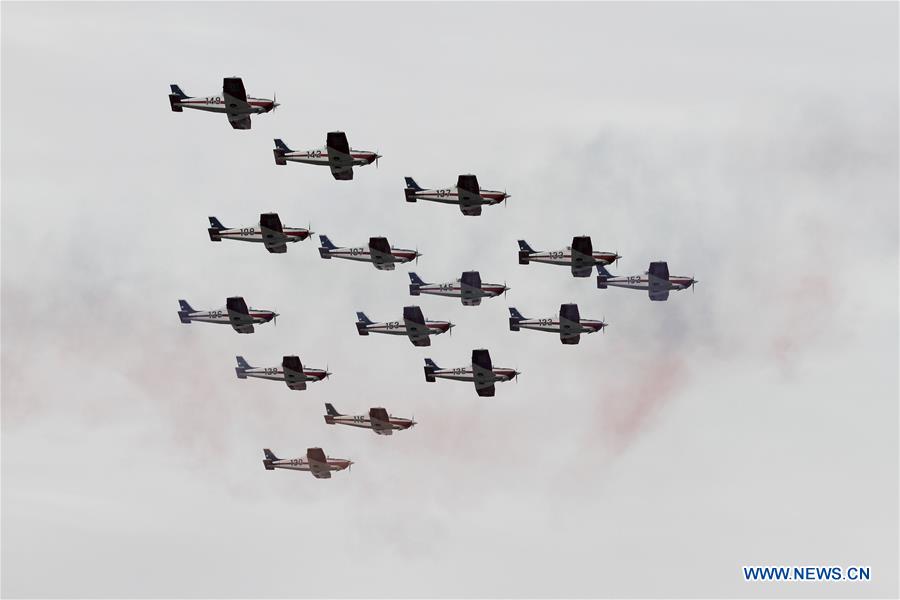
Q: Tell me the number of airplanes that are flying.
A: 15